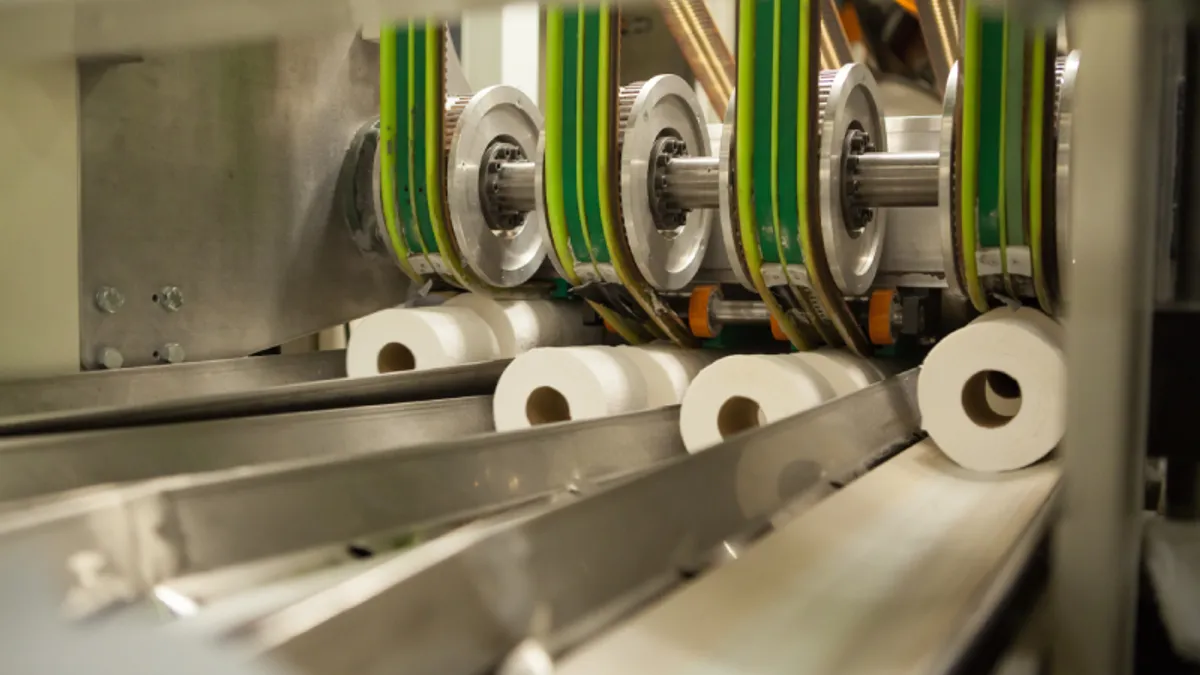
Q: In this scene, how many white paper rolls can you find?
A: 7